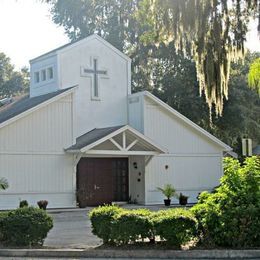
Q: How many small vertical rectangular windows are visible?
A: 3